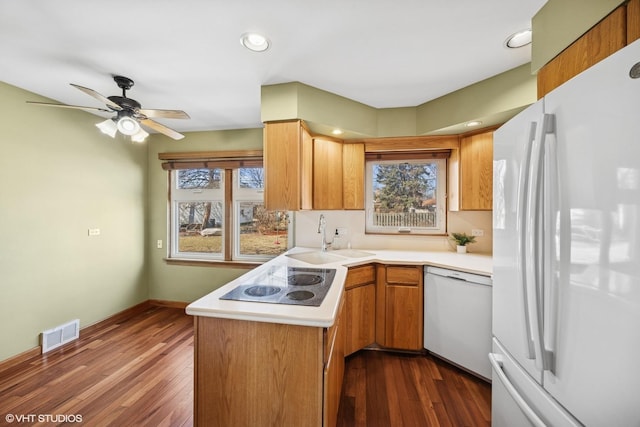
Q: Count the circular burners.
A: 3